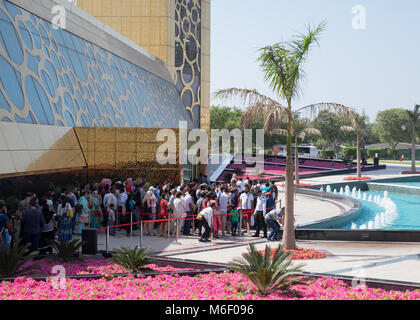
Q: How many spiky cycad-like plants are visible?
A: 4